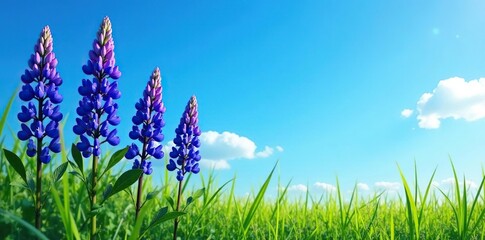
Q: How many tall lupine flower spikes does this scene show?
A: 4